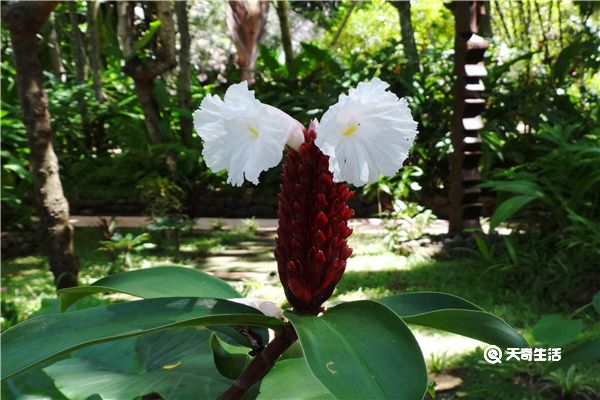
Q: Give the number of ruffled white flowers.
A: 2